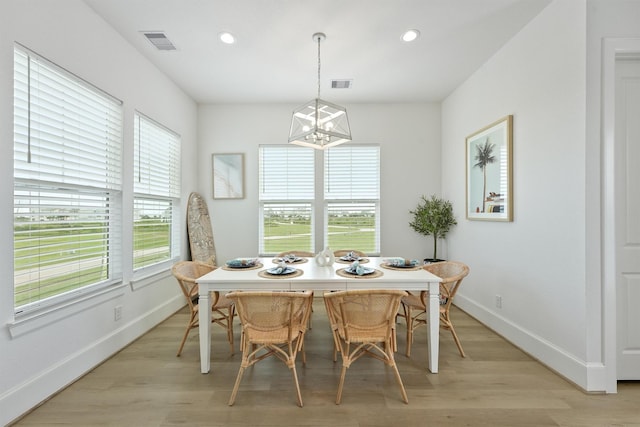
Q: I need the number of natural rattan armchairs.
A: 6